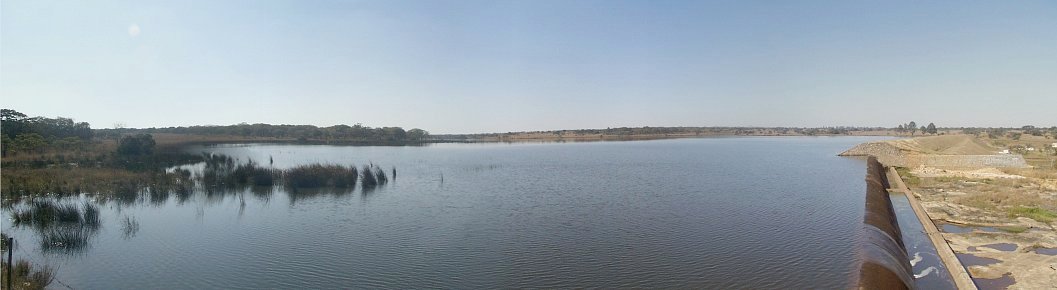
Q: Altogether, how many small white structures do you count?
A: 3